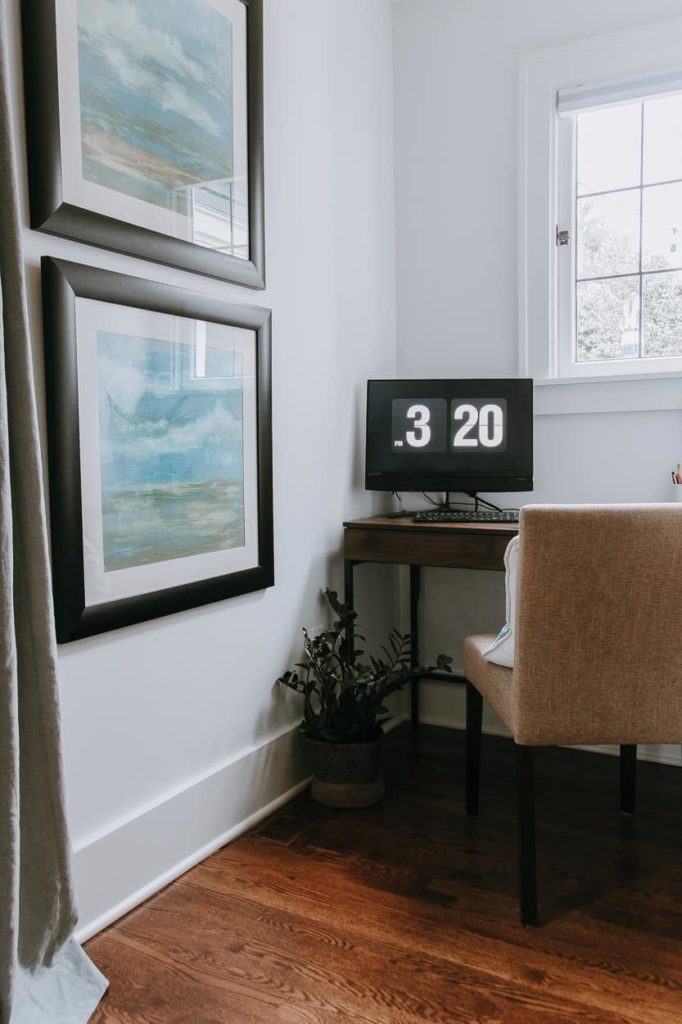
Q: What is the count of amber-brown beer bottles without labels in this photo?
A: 0